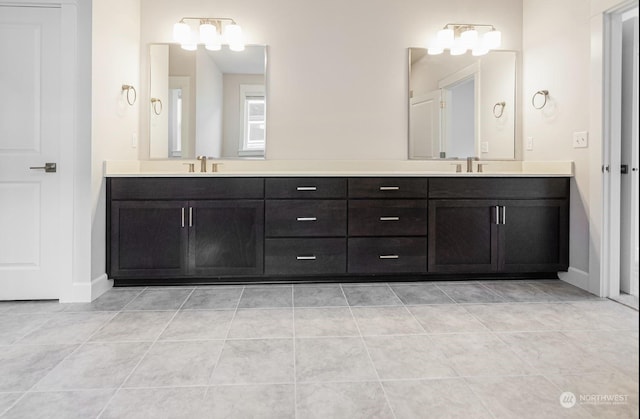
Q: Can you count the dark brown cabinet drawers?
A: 6